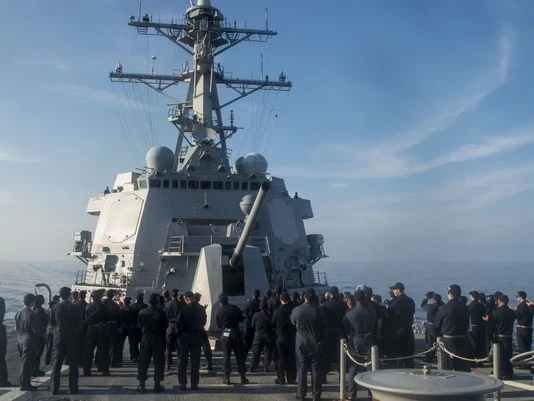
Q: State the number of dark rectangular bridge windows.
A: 11